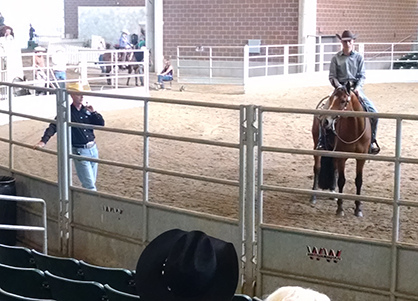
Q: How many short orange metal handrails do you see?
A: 0